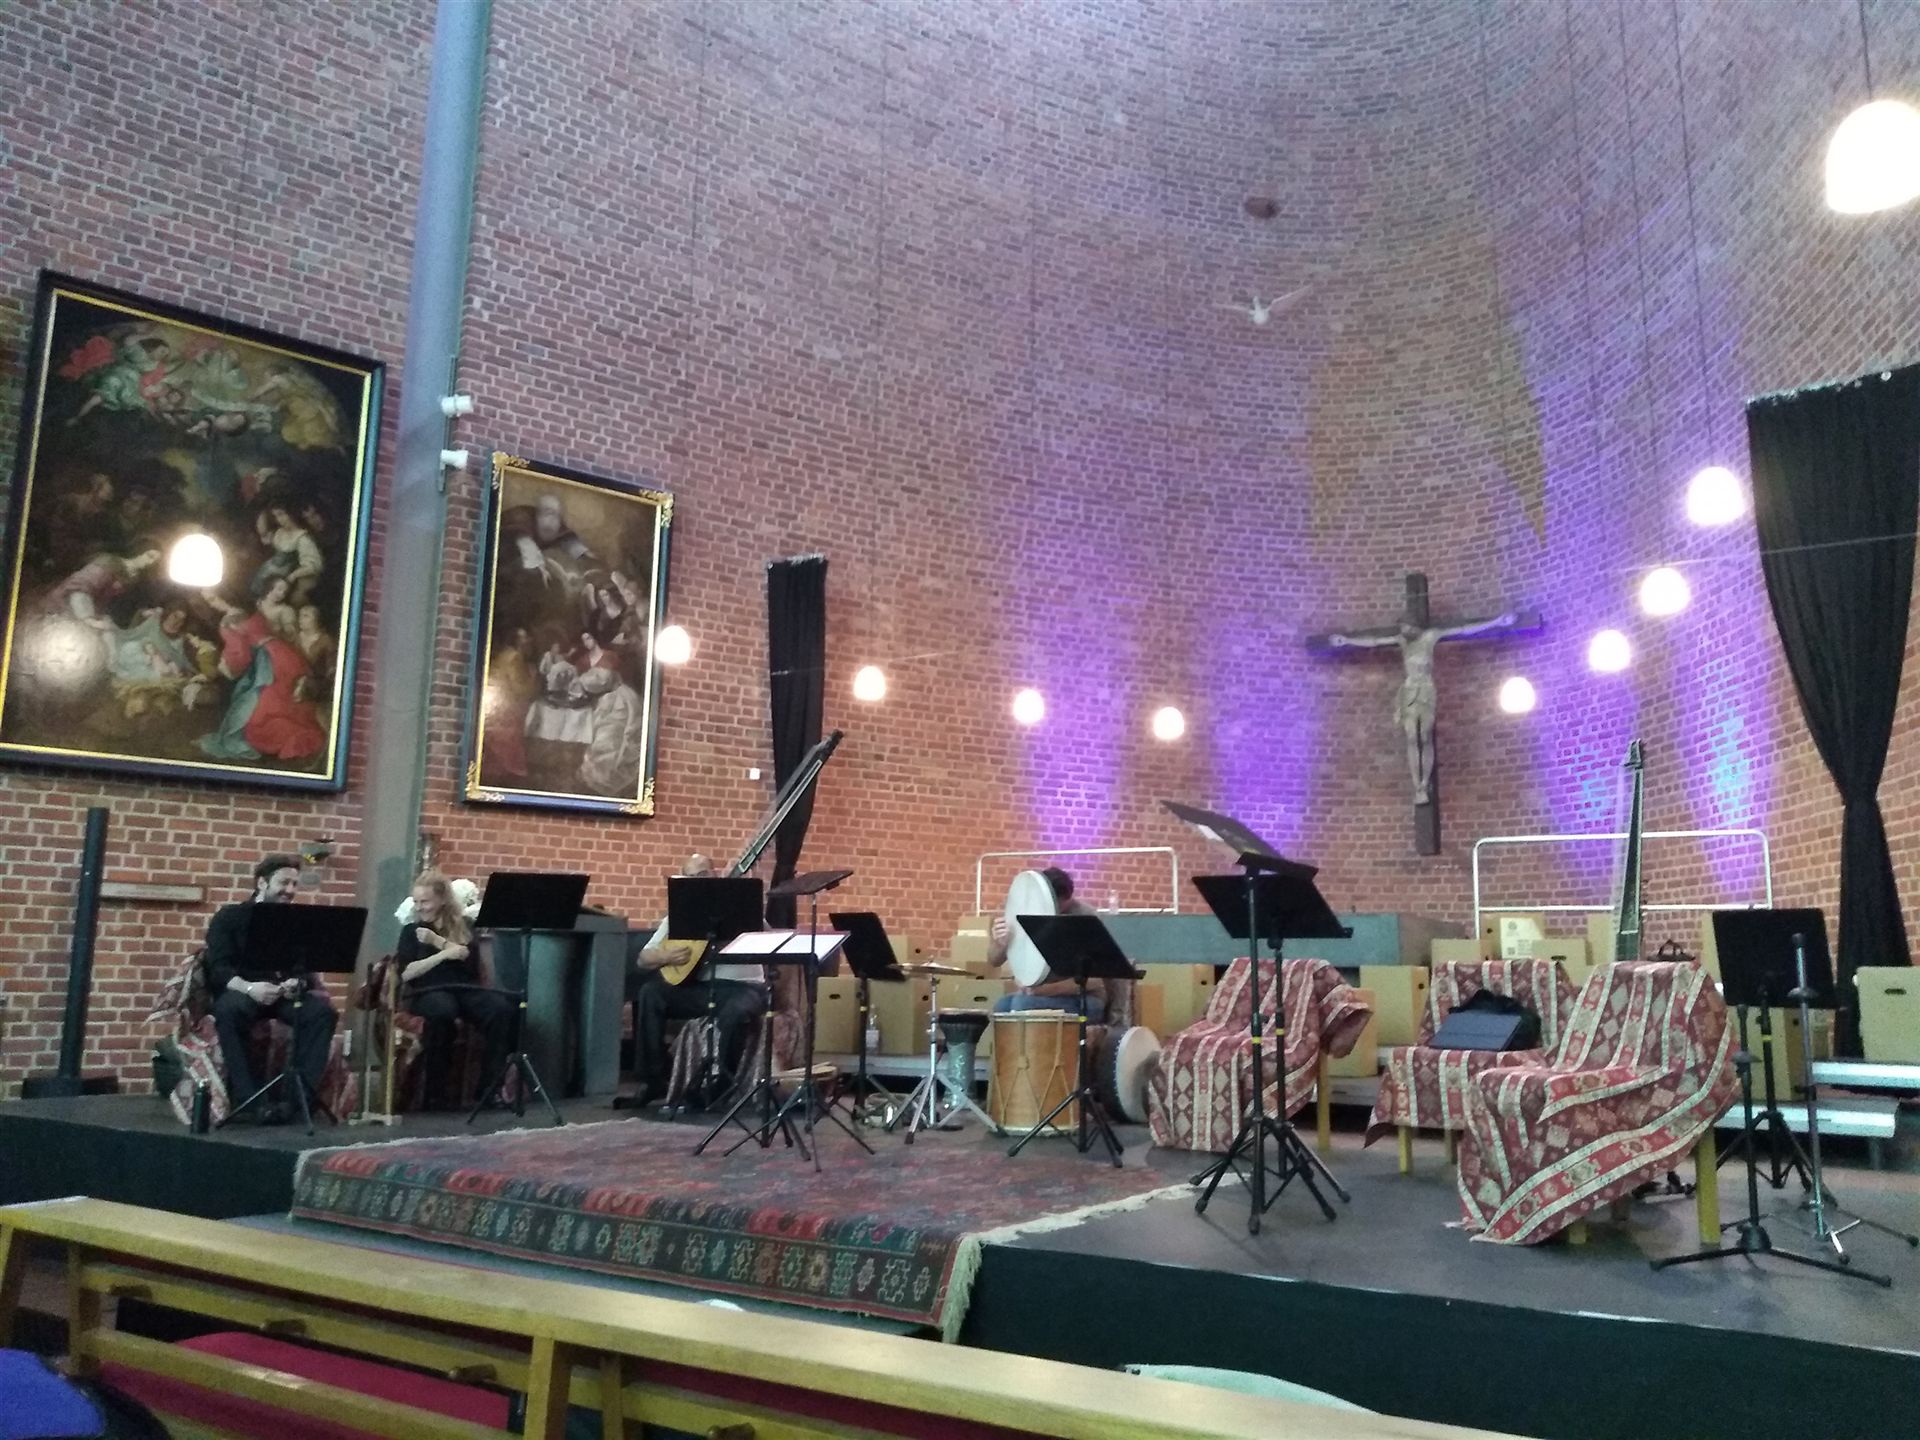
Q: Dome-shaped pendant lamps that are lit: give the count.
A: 10